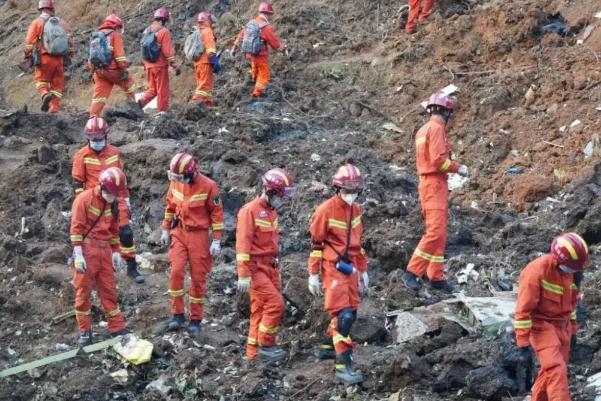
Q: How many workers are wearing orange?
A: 13